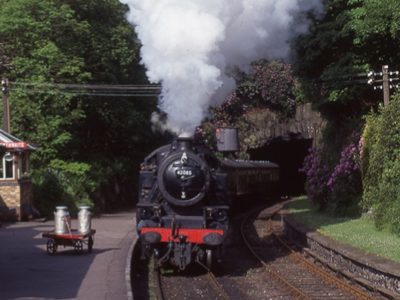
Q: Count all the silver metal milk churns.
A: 2